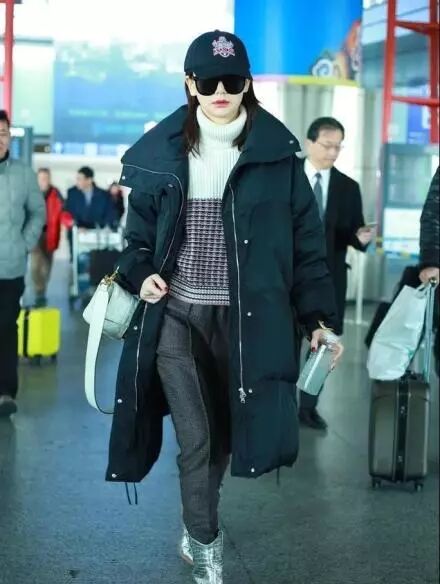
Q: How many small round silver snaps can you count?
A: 10